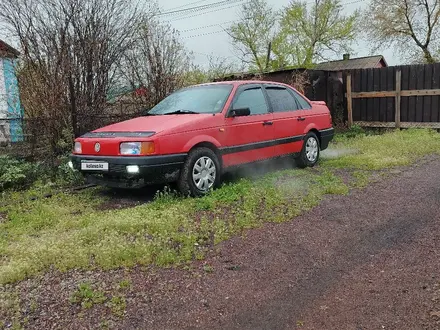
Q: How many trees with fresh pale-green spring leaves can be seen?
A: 2